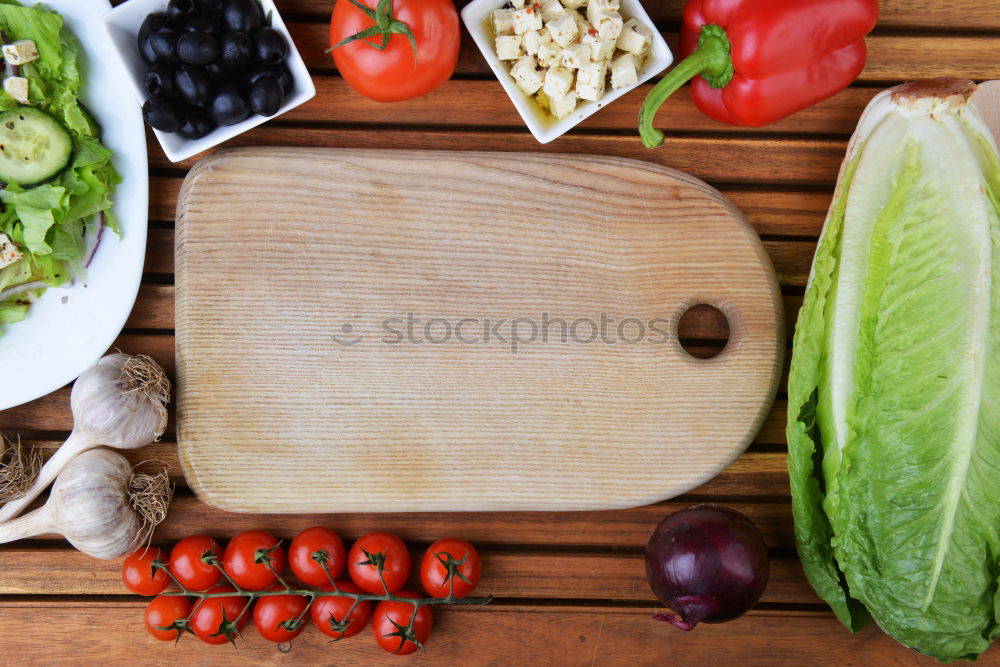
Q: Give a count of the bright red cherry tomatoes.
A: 11